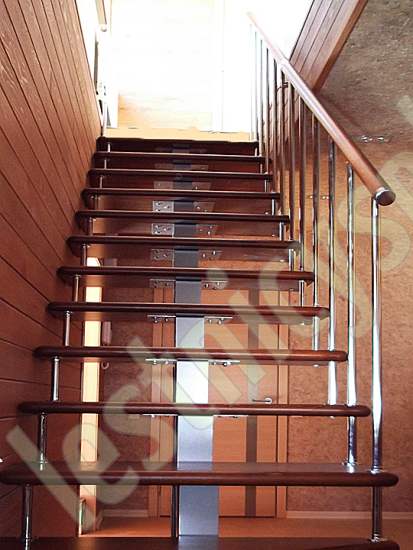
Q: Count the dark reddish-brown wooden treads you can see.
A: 12